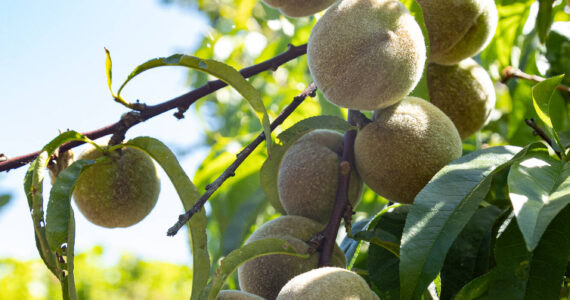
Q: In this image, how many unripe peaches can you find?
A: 10